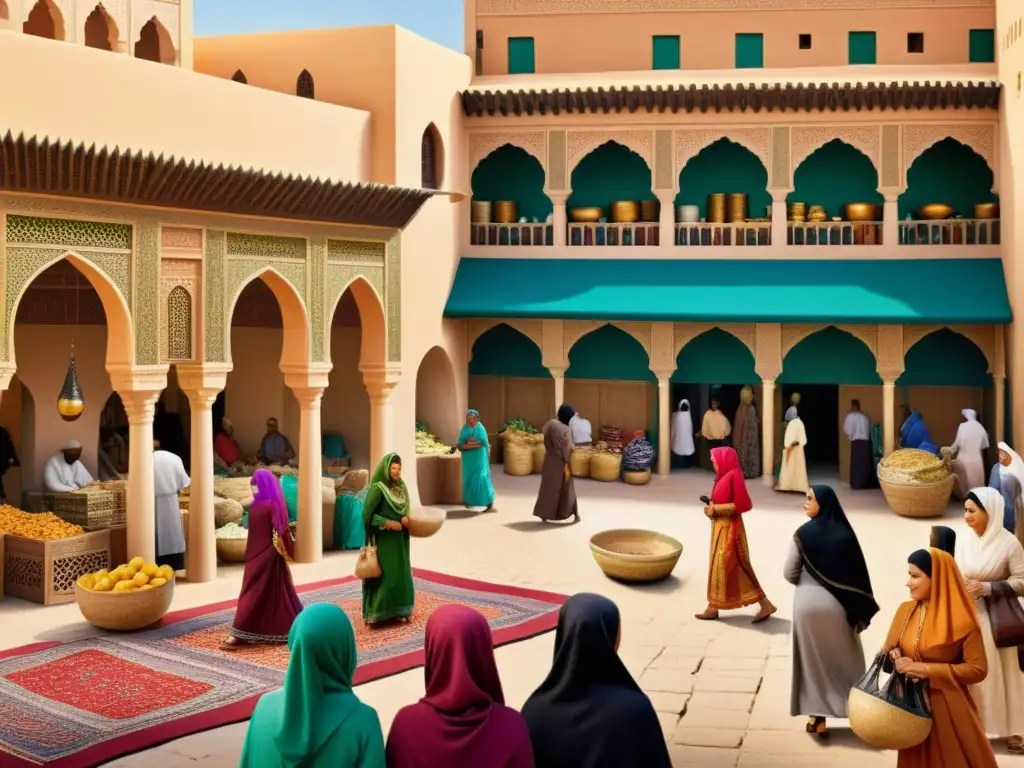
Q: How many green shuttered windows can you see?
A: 5